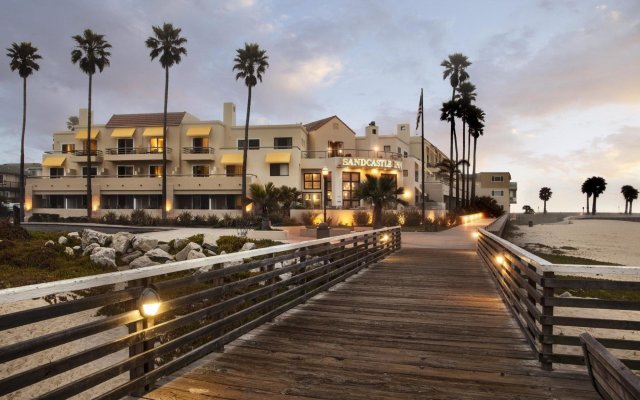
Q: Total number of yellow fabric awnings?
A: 7